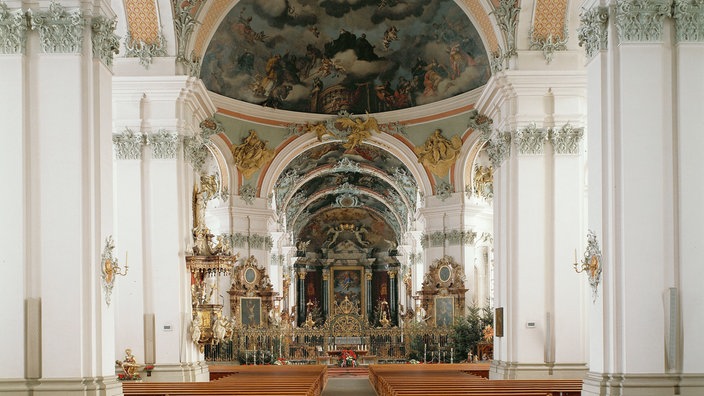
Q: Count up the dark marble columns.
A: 4